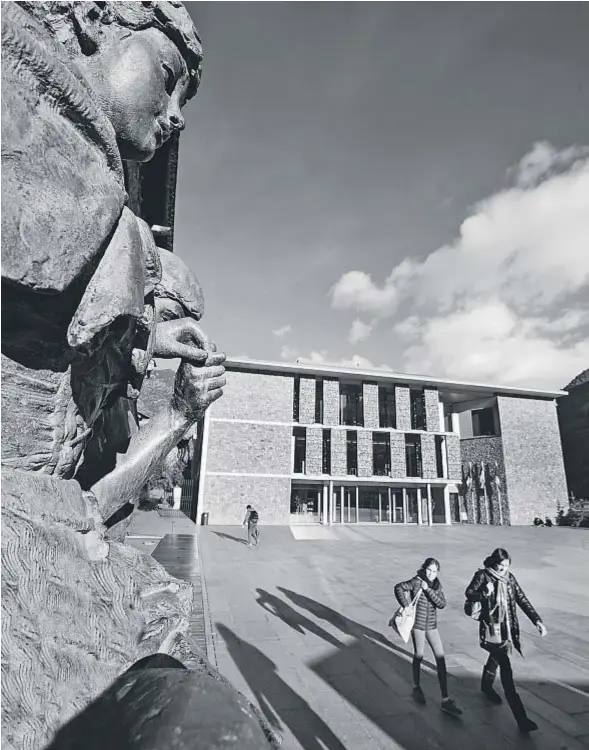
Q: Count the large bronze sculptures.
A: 1